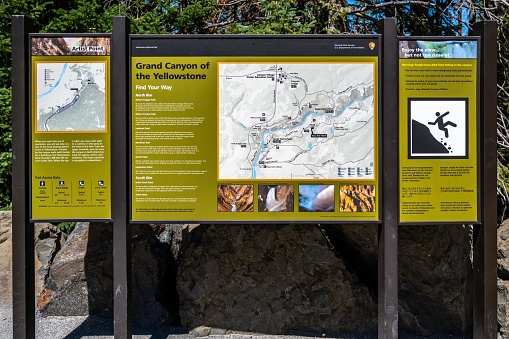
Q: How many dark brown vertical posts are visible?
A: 4